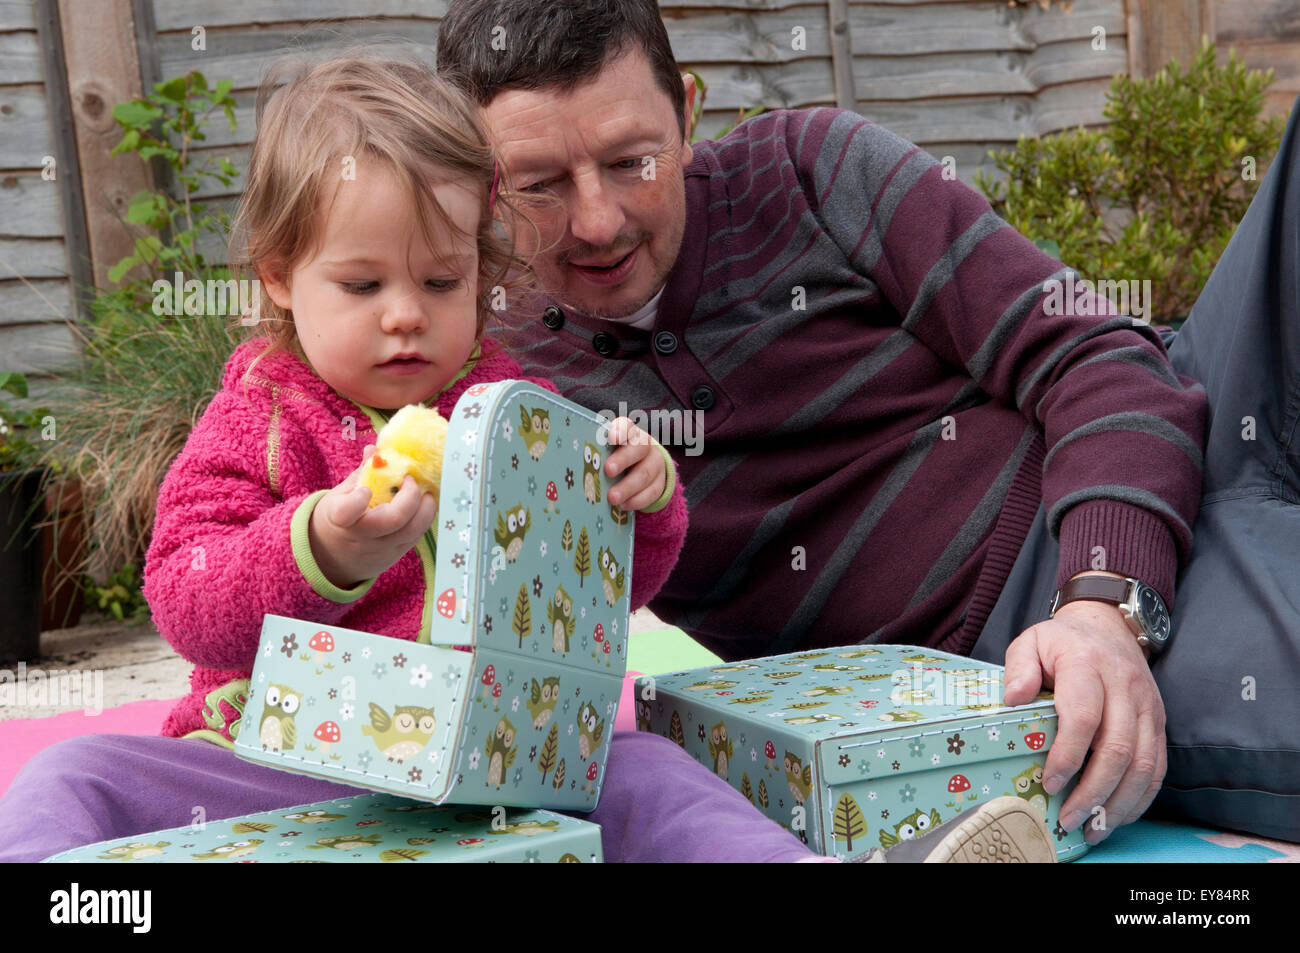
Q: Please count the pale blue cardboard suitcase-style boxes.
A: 3